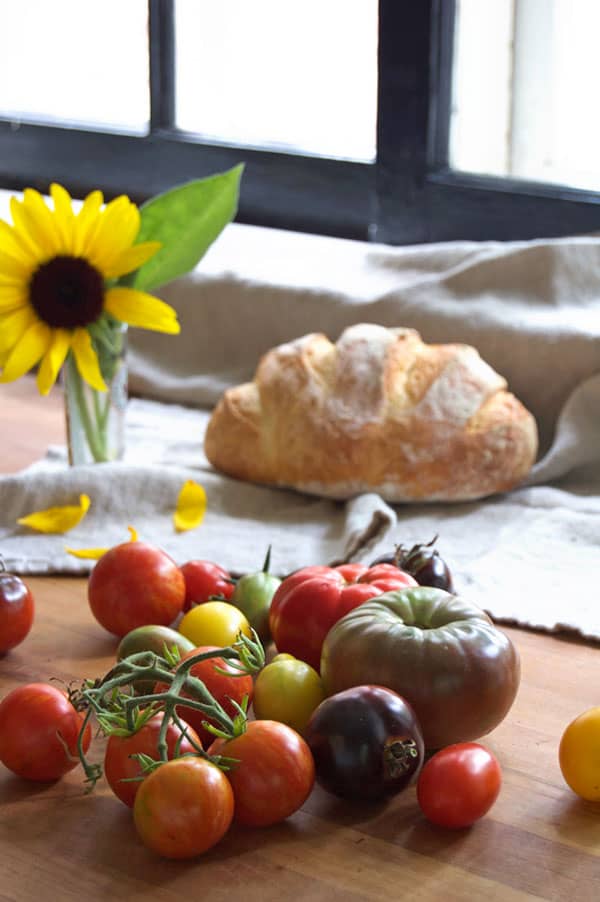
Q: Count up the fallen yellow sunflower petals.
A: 3